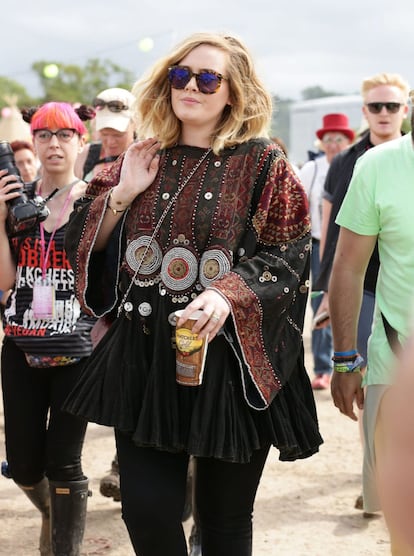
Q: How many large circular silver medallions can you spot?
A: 3